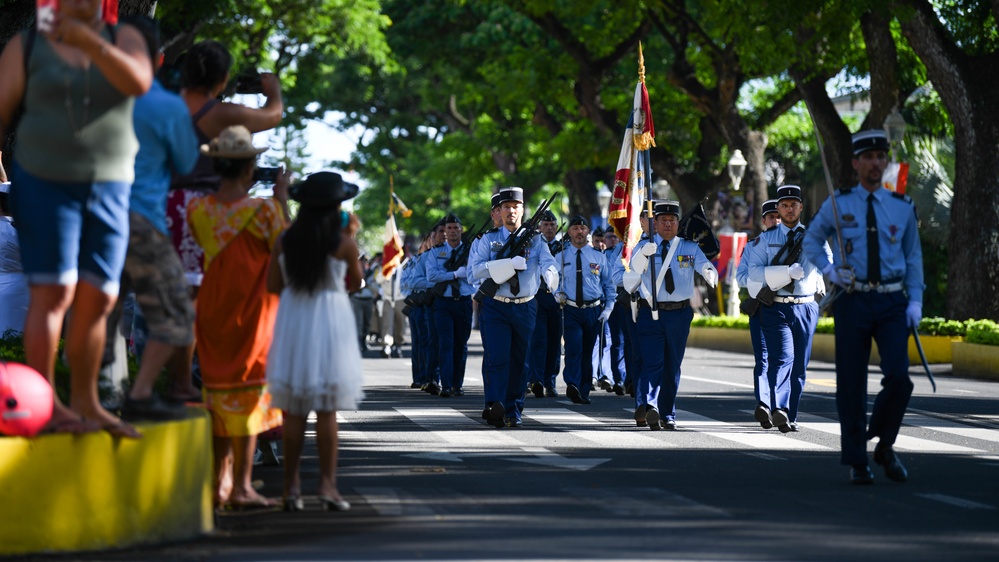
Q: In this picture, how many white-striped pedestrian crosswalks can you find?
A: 1